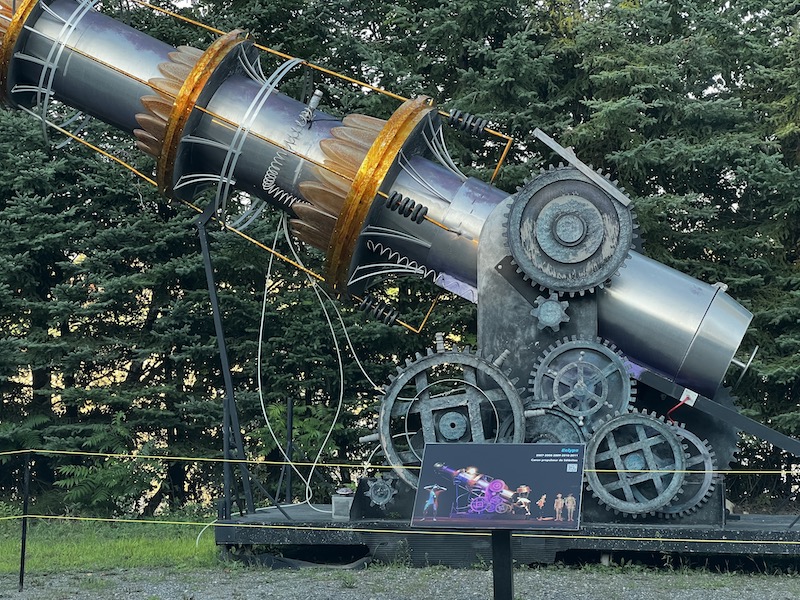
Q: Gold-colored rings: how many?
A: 3